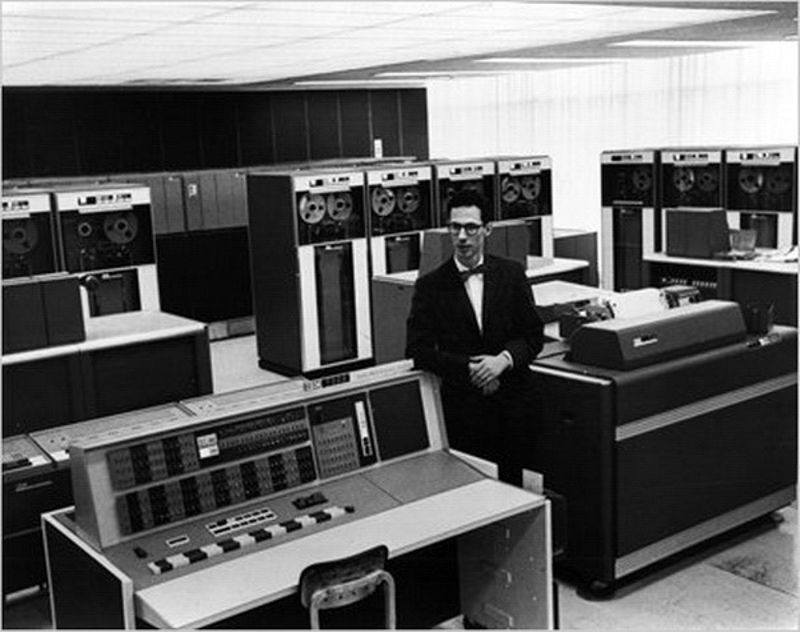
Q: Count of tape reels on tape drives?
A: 13